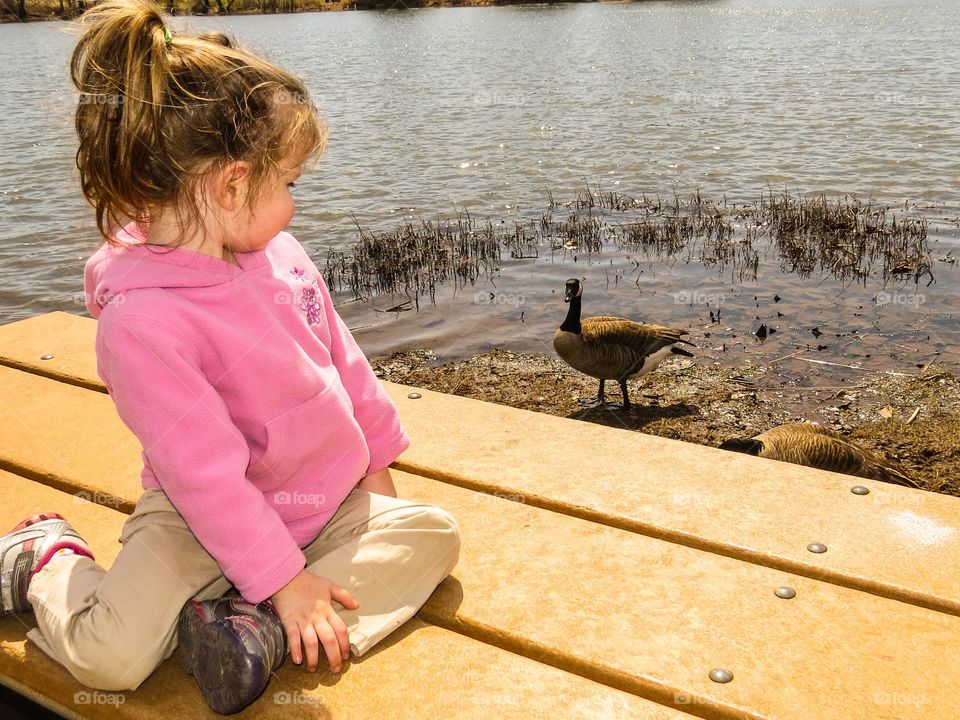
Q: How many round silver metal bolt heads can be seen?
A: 6